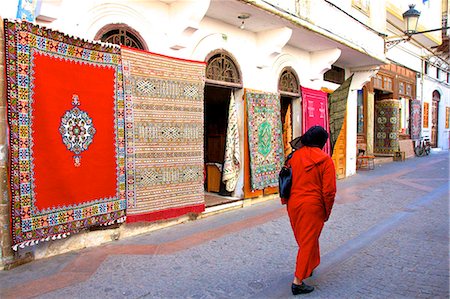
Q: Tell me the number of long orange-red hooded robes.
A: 1